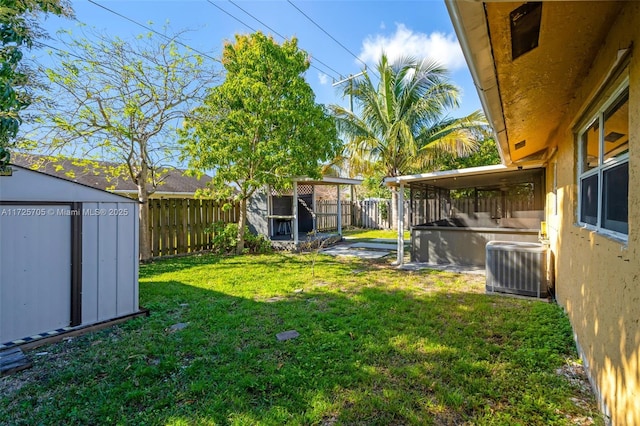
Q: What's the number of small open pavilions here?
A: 1